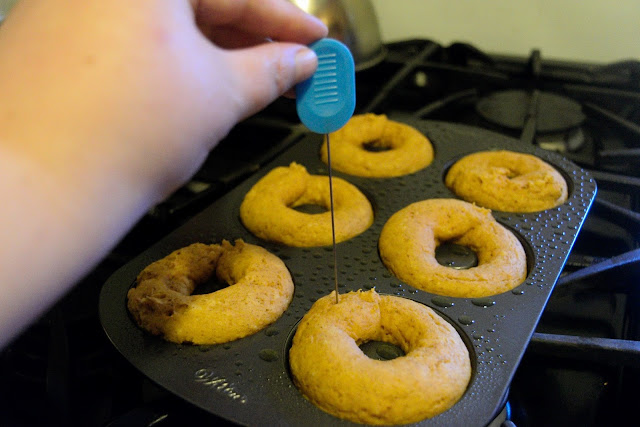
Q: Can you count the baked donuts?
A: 6